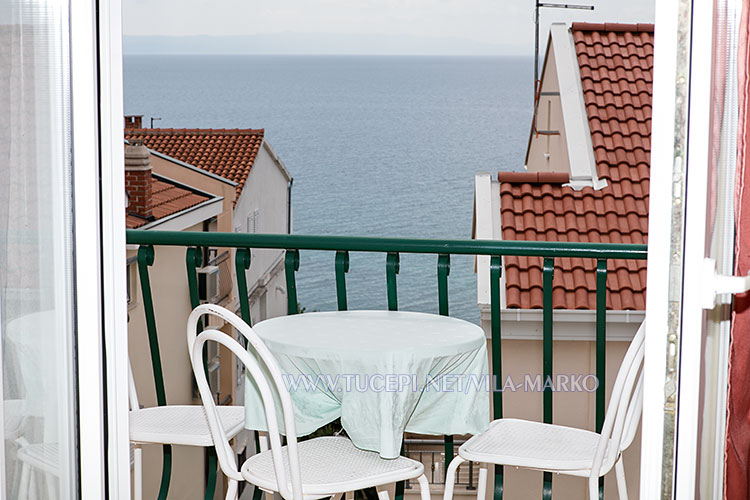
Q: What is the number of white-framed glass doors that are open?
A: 2